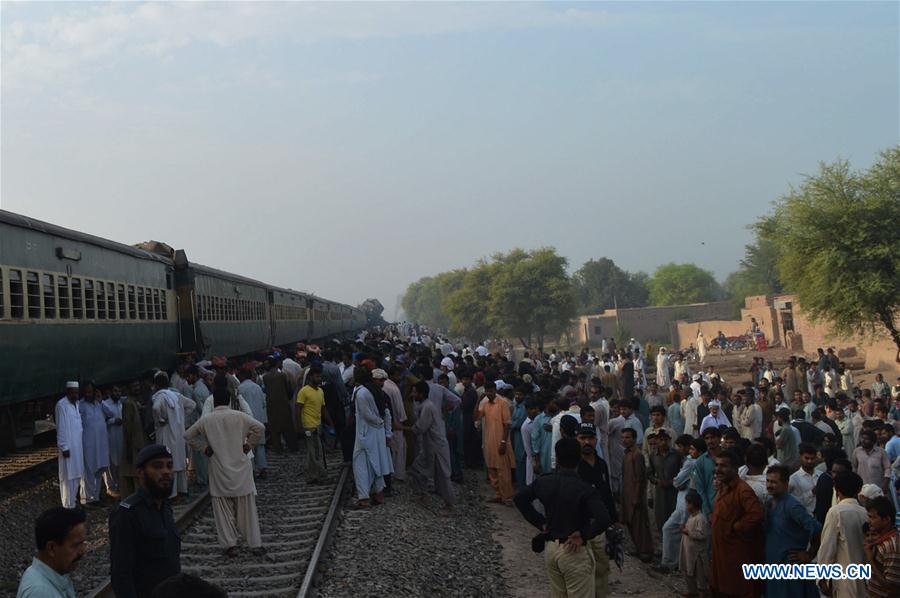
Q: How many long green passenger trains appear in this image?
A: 1